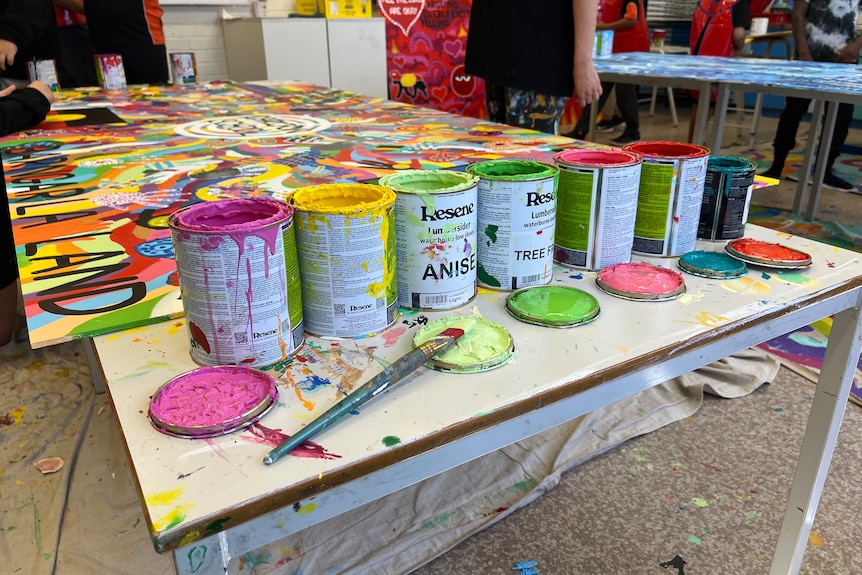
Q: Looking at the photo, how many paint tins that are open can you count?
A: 7